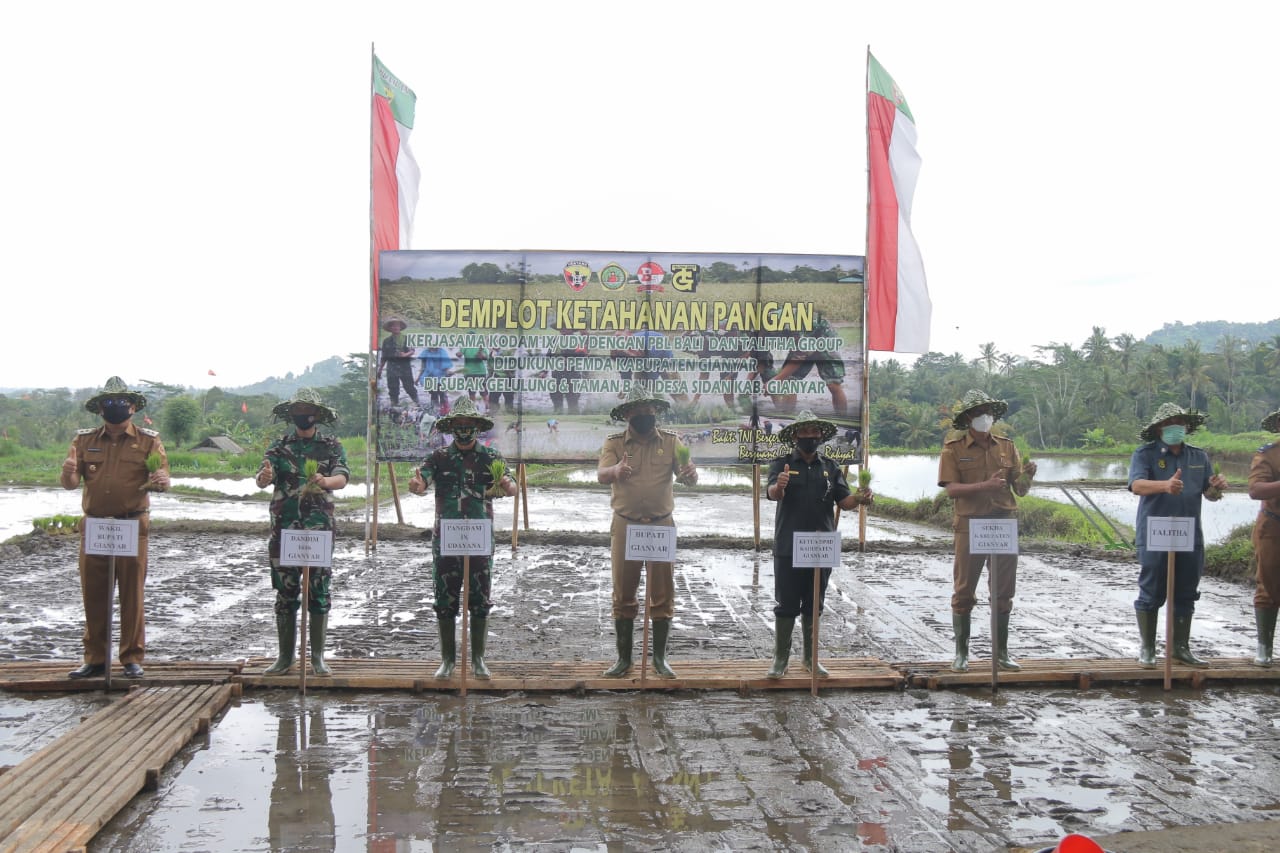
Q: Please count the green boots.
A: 13